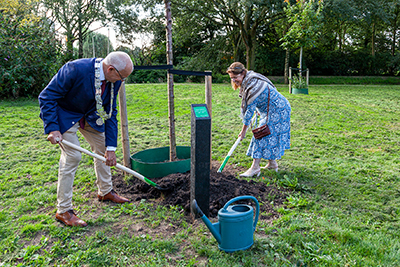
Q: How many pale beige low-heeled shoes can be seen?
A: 2